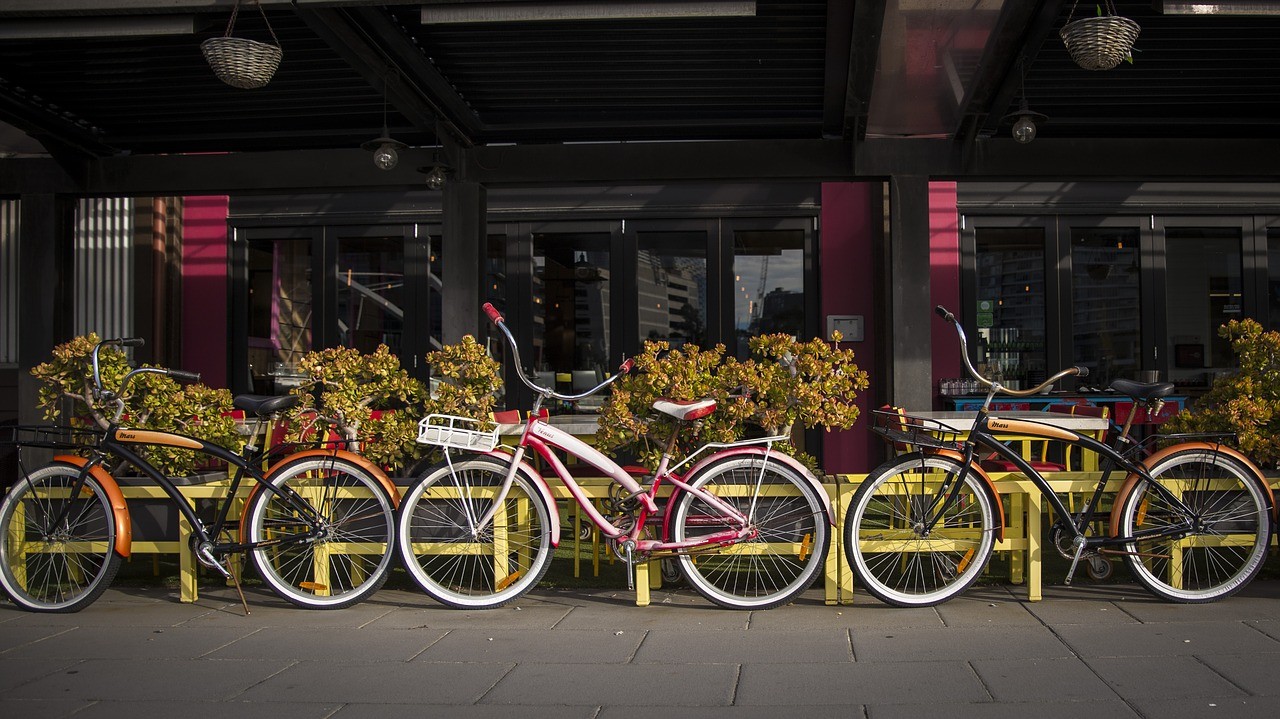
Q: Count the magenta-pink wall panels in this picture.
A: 3